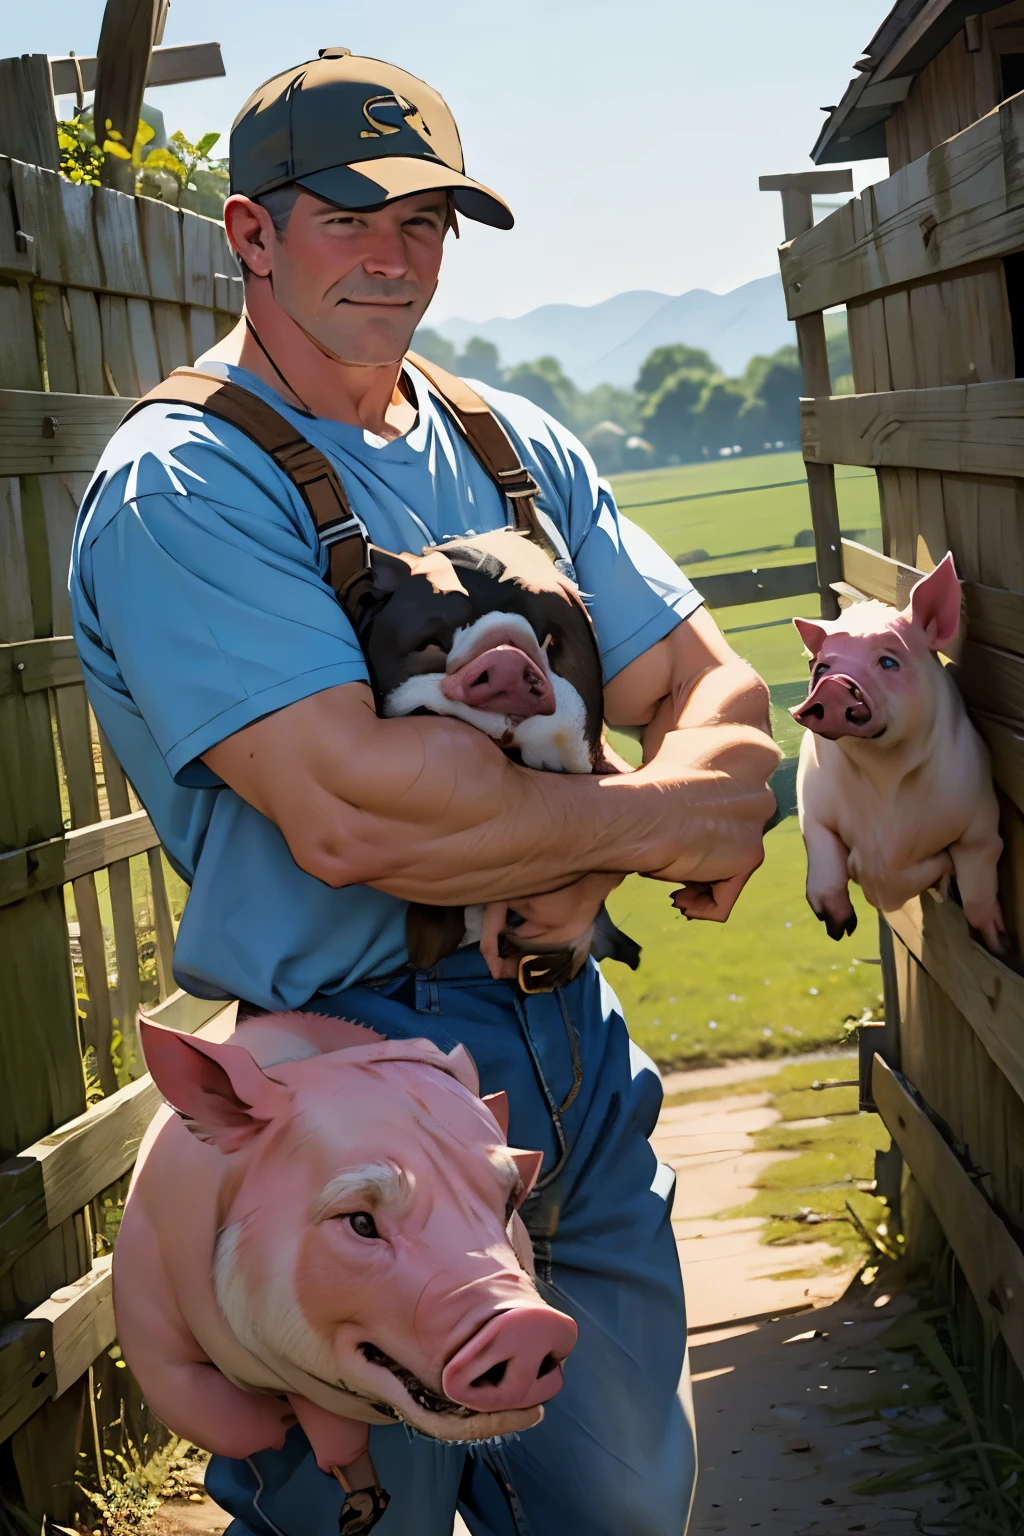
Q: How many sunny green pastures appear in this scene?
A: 1